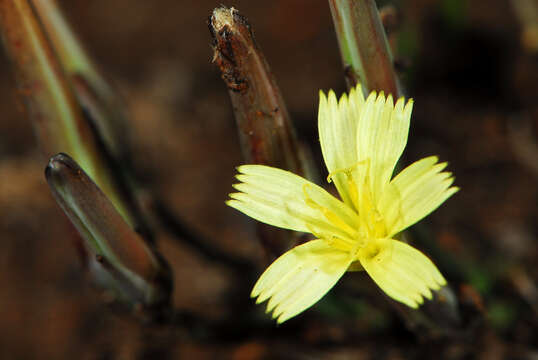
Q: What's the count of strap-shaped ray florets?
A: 6